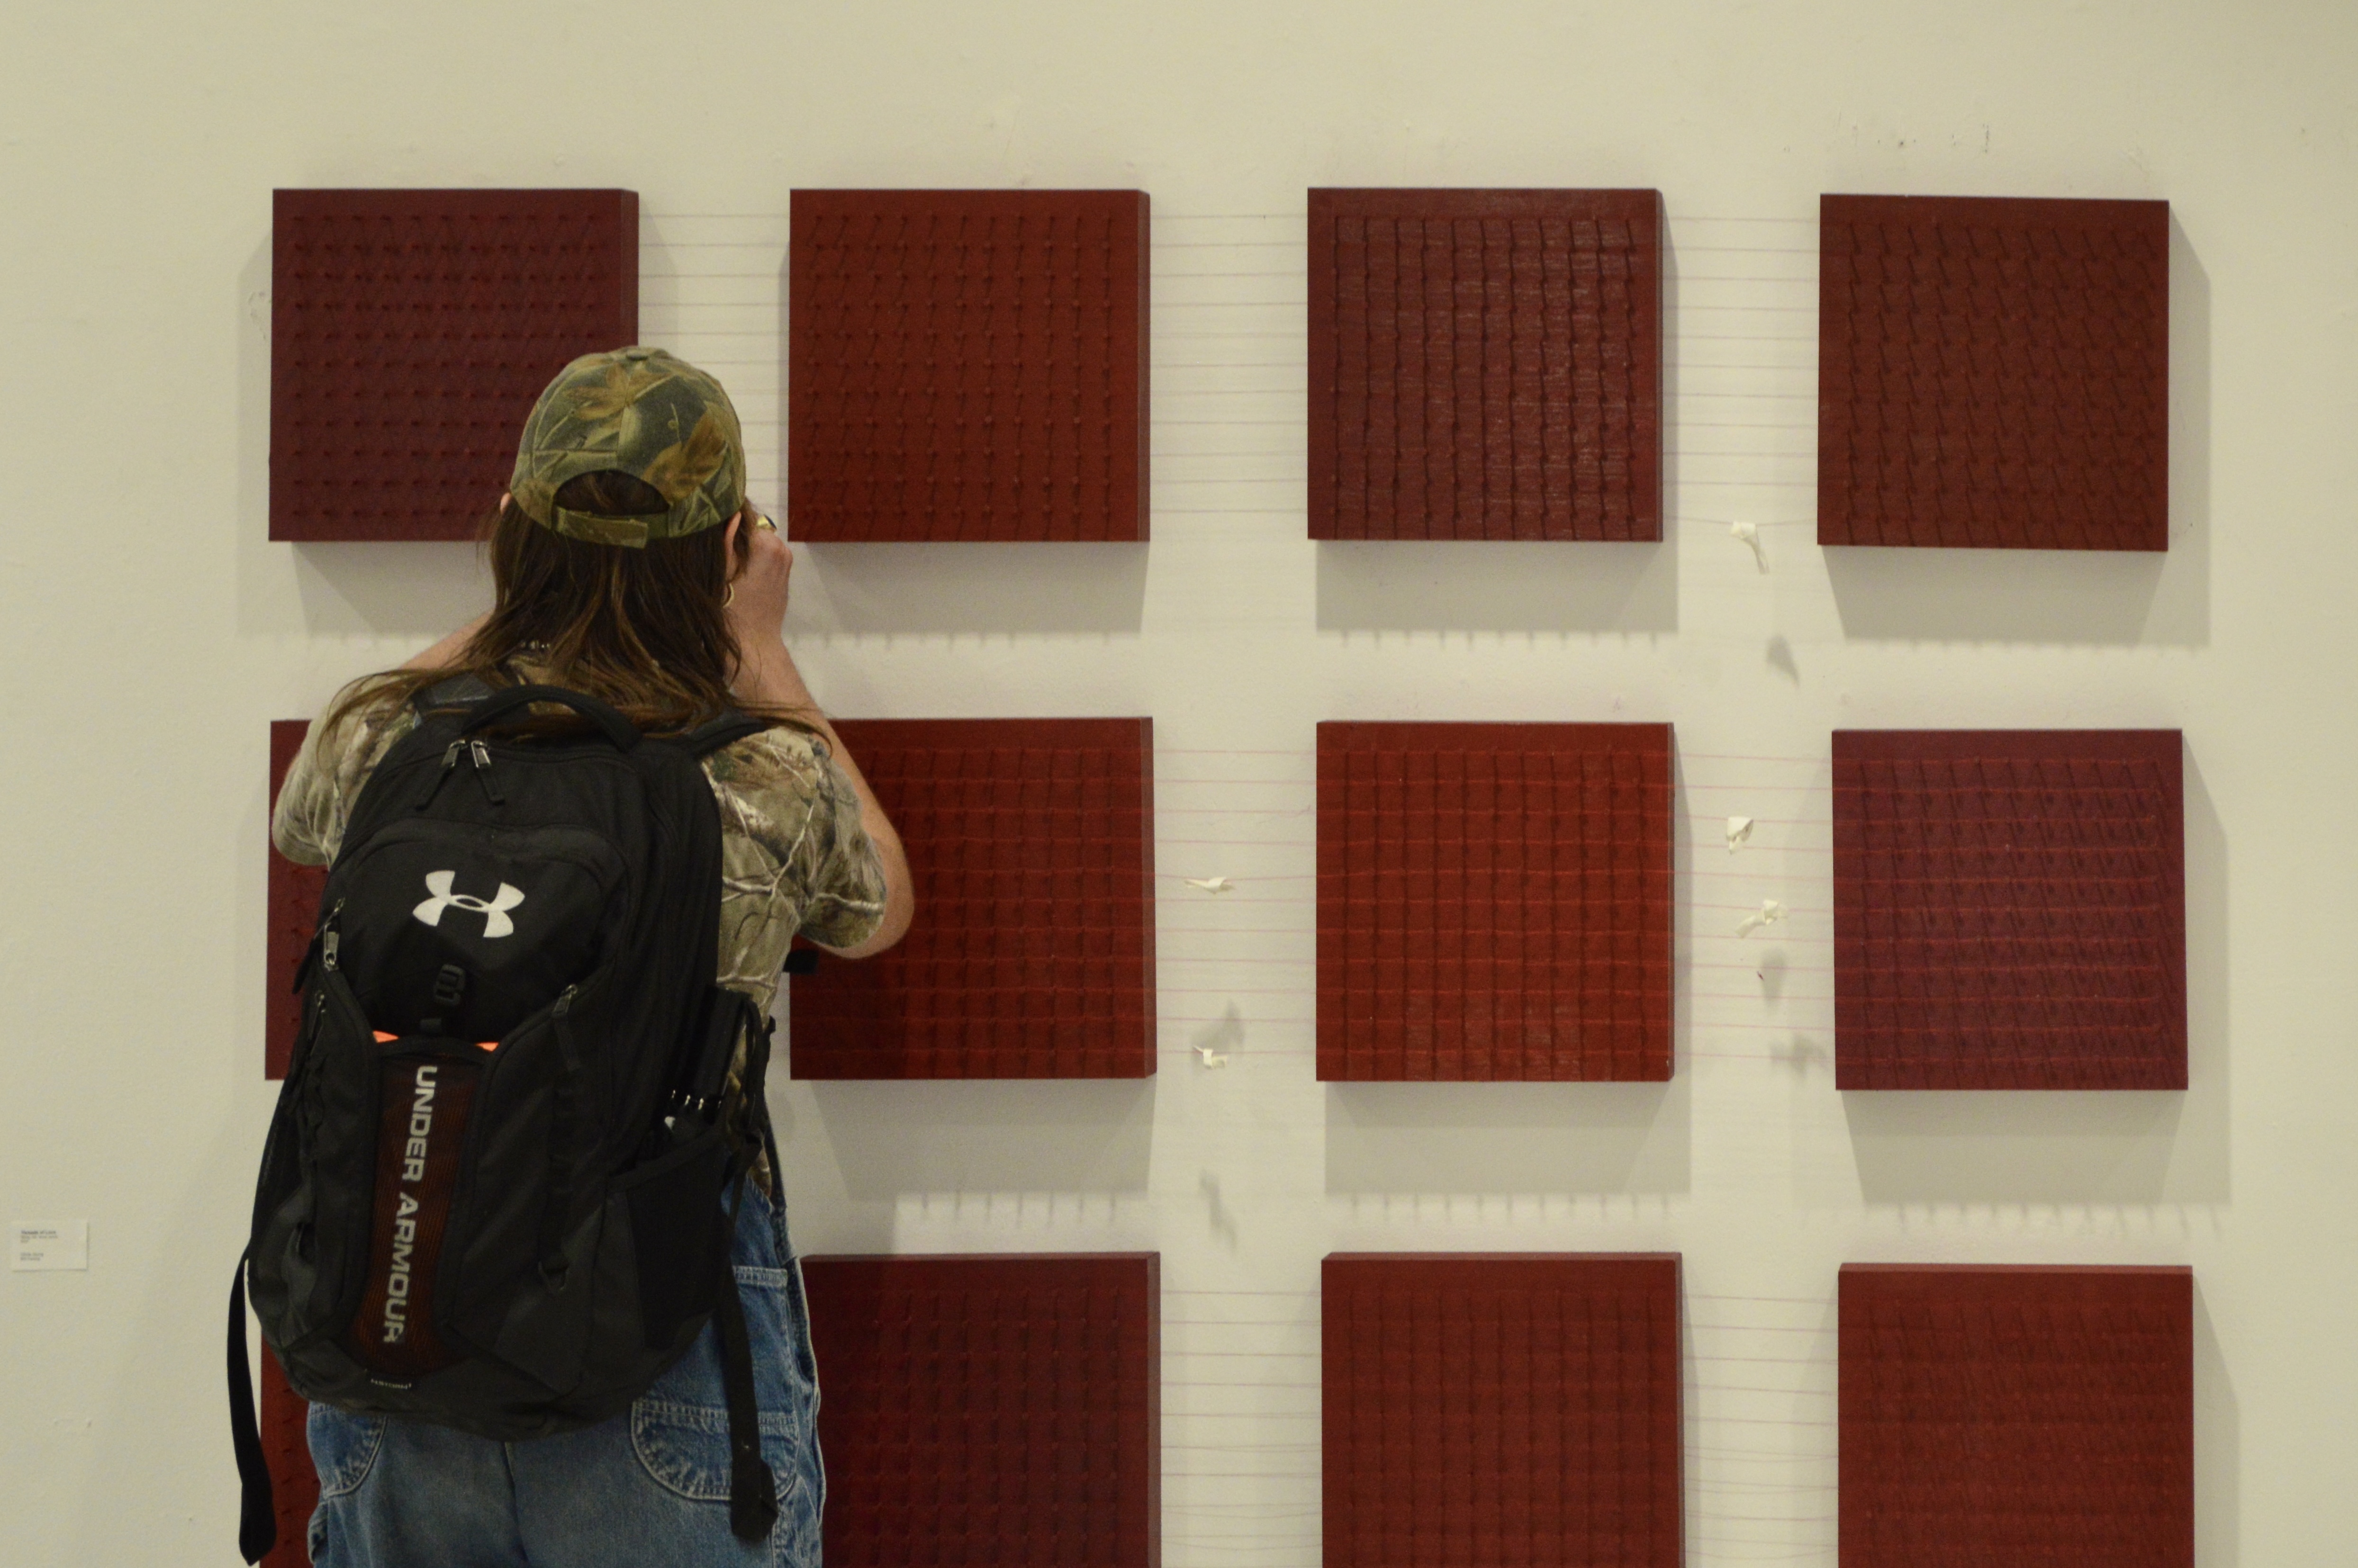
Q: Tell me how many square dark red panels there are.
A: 12